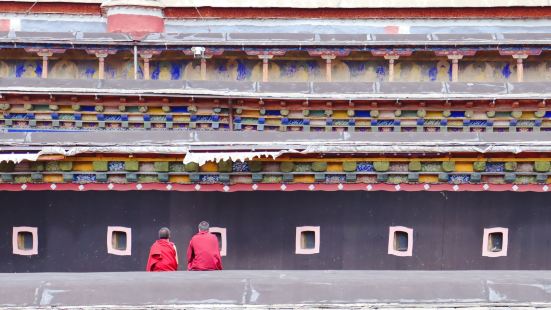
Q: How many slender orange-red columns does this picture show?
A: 9